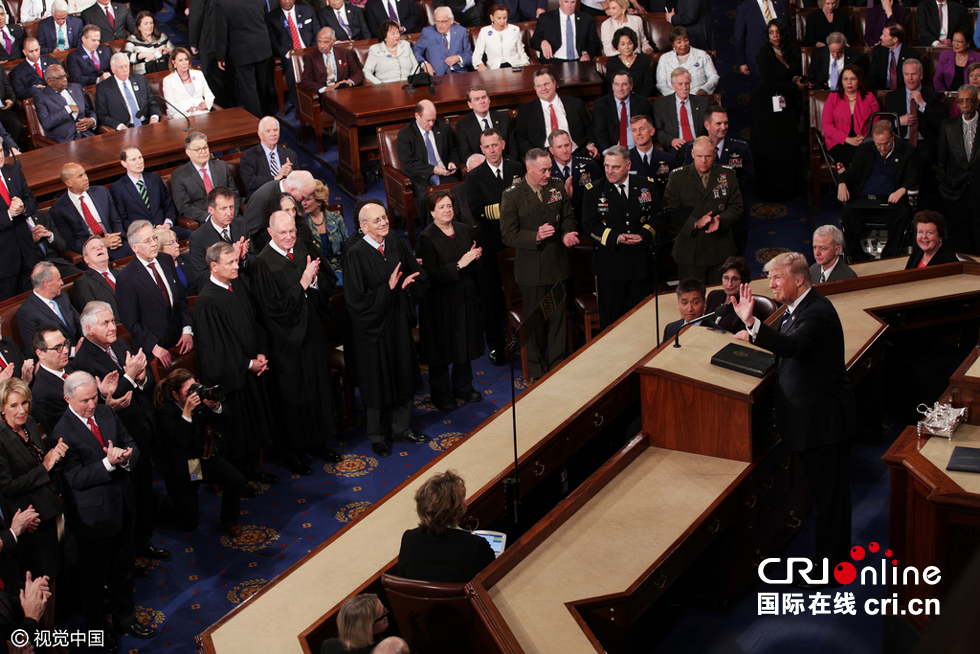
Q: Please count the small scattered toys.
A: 0